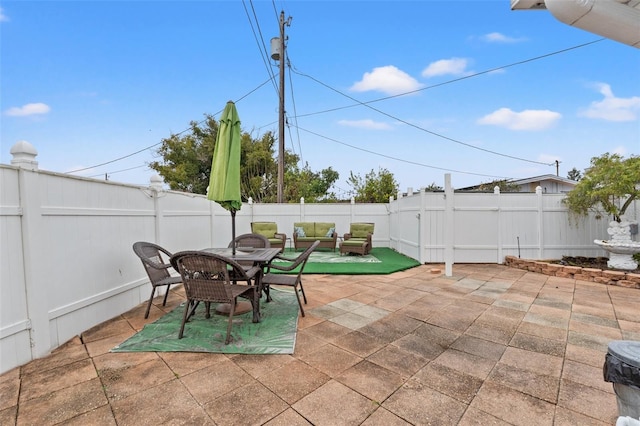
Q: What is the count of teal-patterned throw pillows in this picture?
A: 2